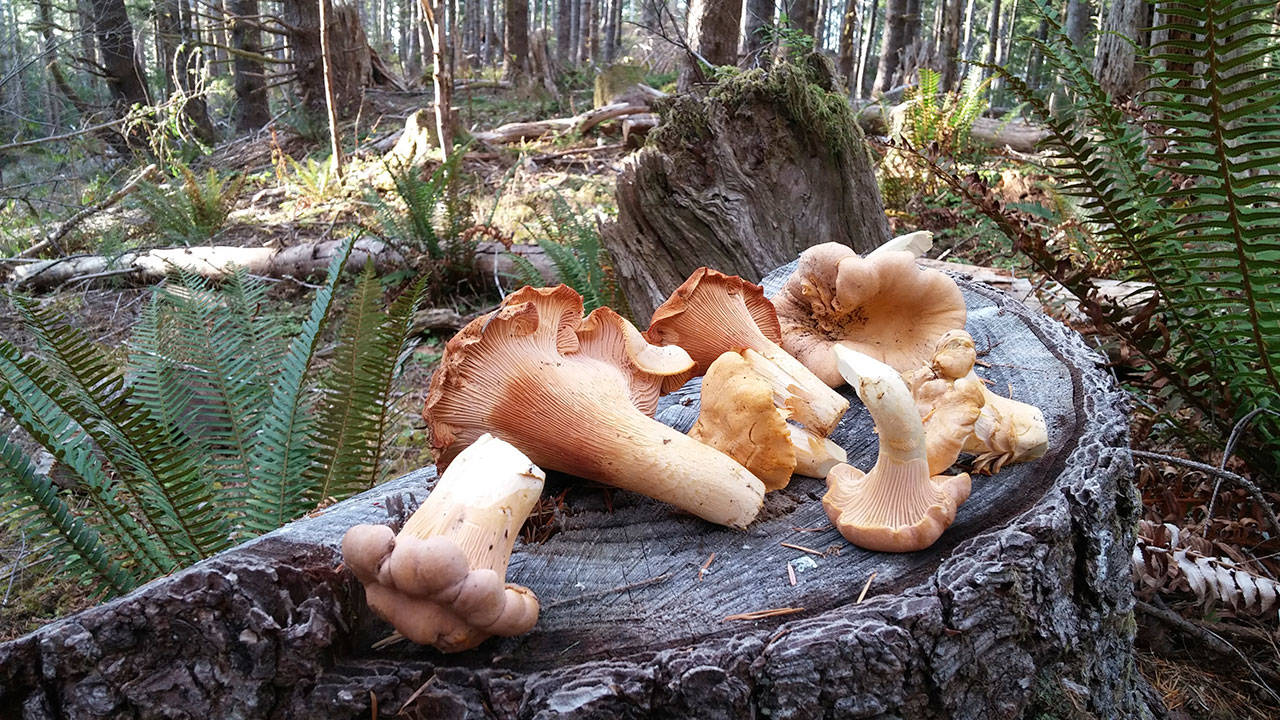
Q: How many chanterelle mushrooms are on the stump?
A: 7